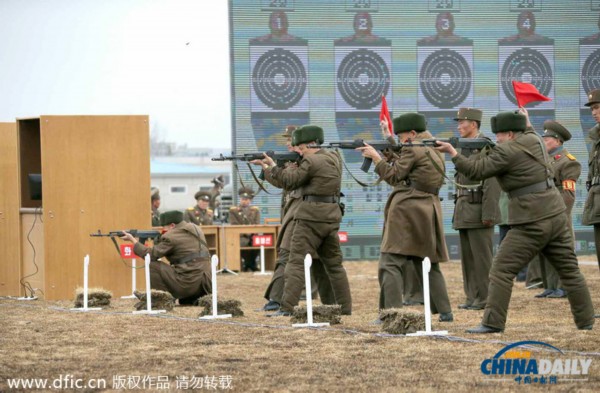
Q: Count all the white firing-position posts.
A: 5